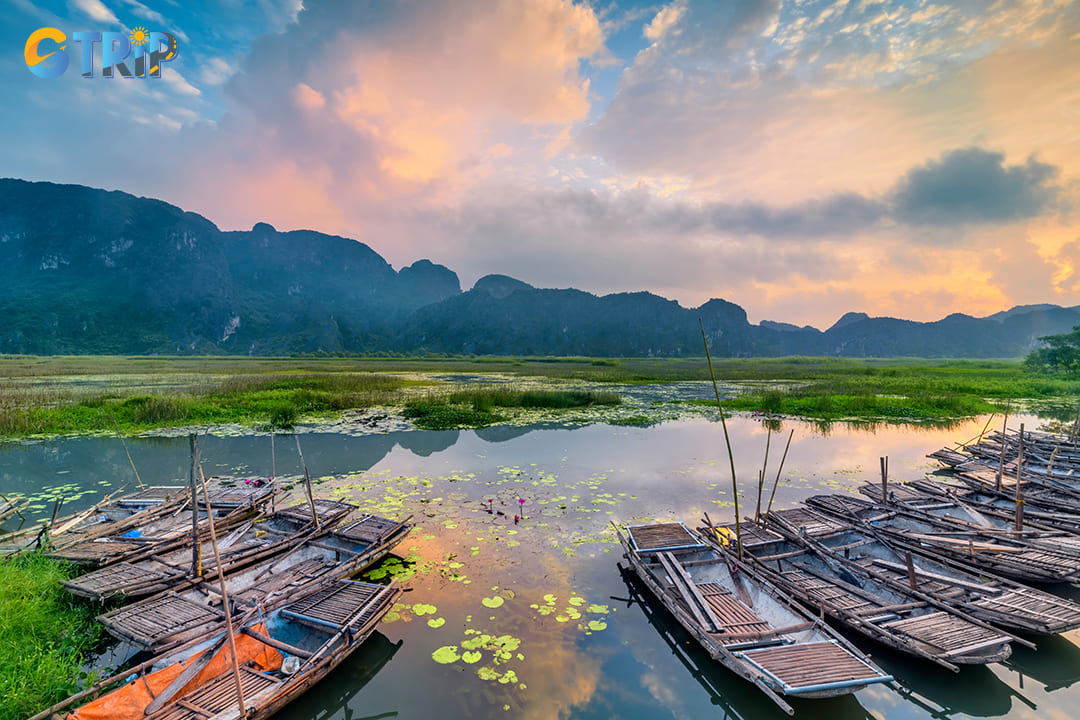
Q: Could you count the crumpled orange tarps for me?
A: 1